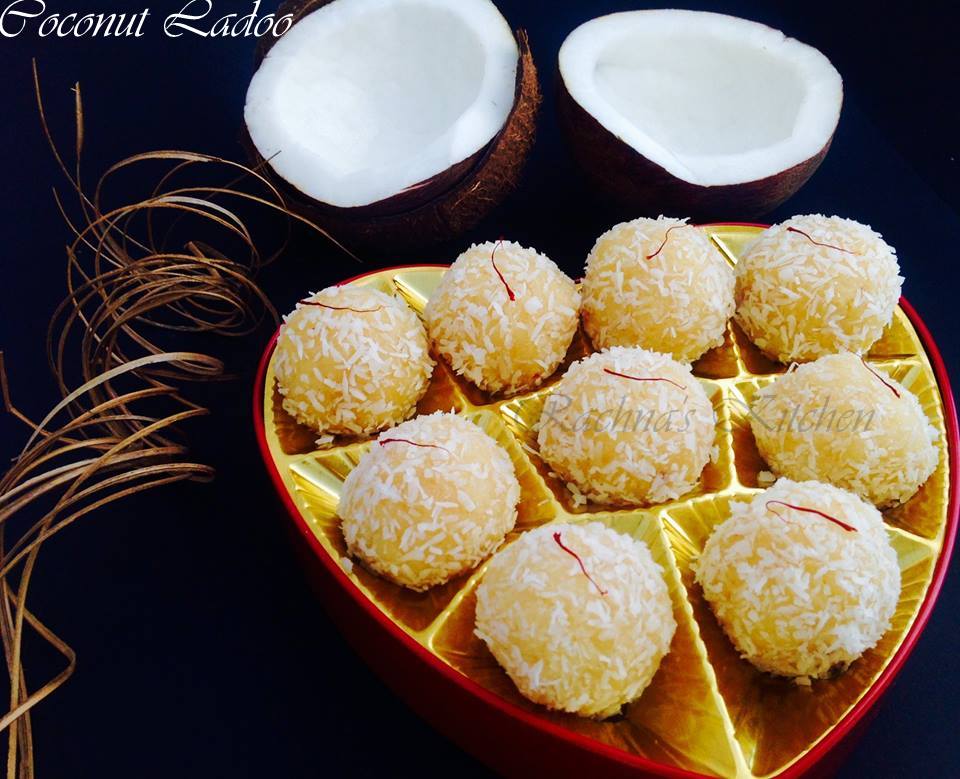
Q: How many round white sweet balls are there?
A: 9